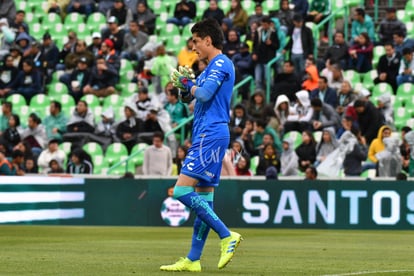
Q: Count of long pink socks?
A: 0